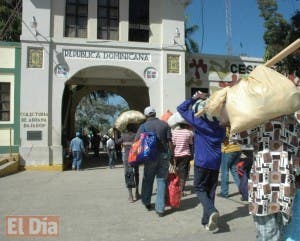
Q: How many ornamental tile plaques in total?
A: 2